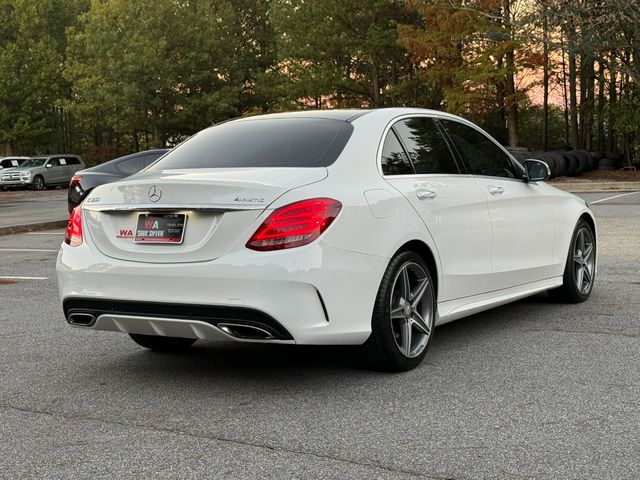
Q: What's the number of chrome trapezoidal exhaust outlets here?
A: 2